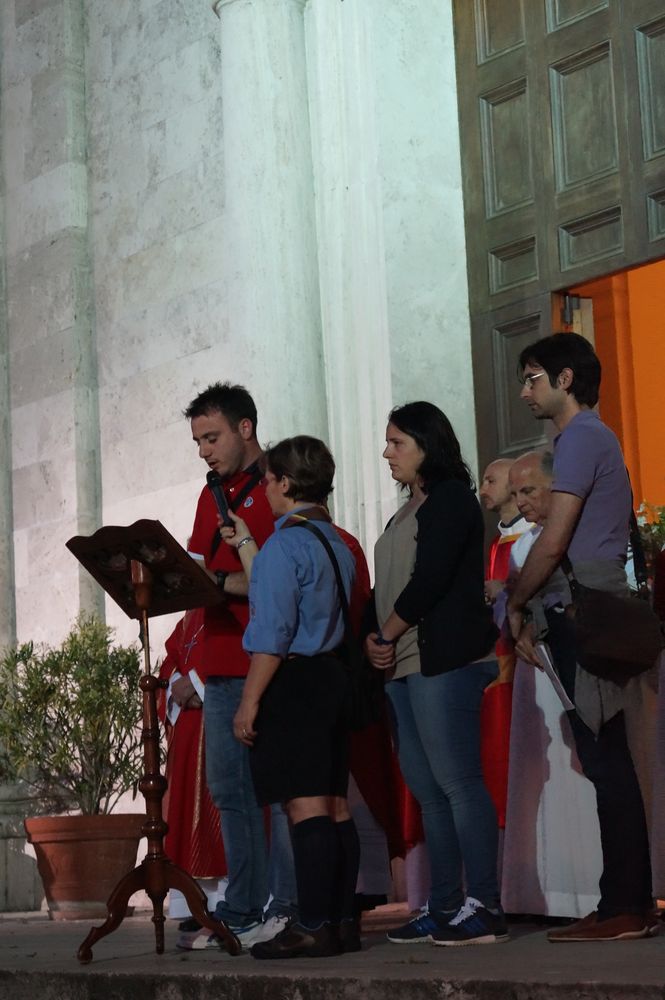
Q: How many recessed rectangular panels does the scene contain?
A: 9